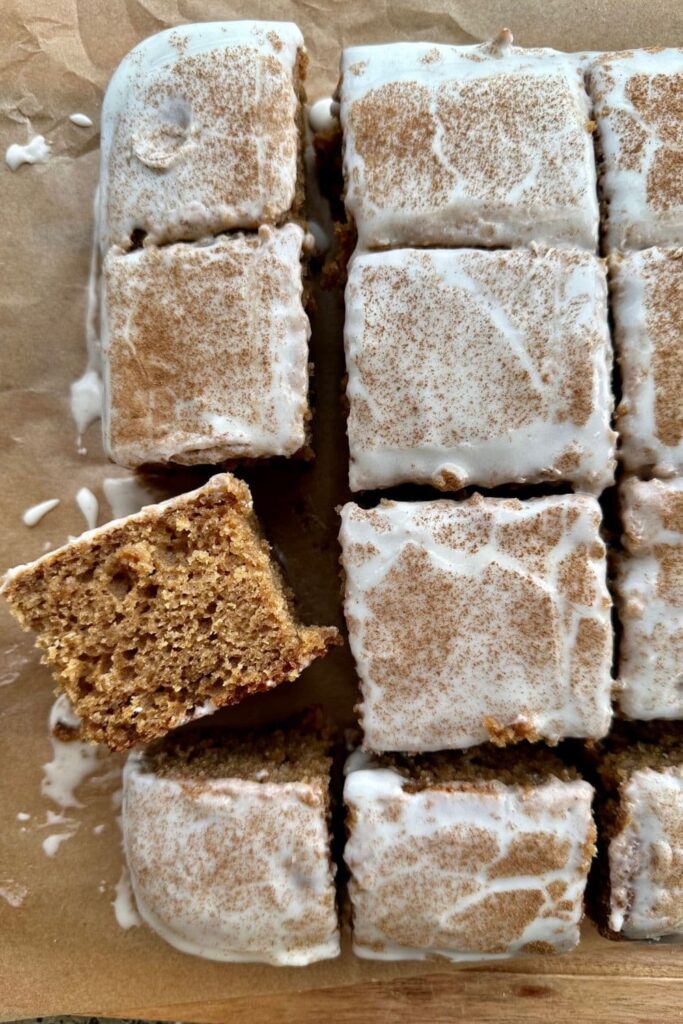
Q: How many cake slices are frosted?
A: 12